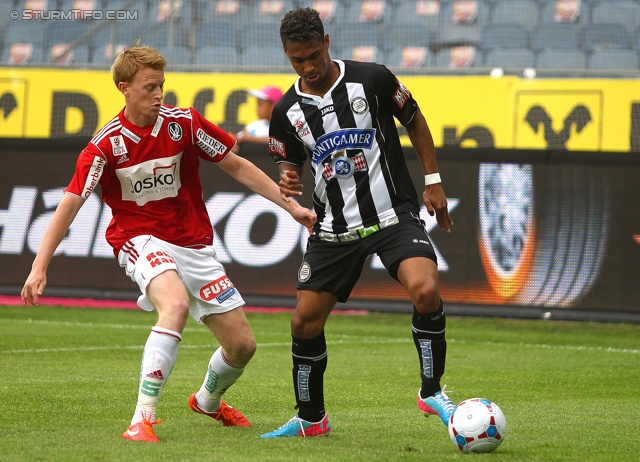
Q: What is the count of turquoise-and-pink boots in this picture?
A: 2